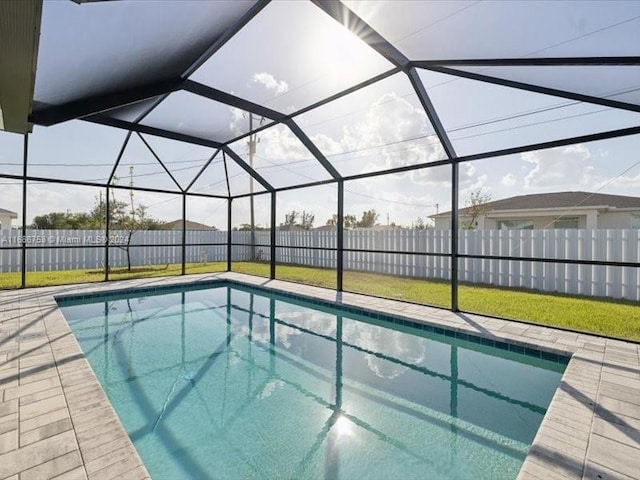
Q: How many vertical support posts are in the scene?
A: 7